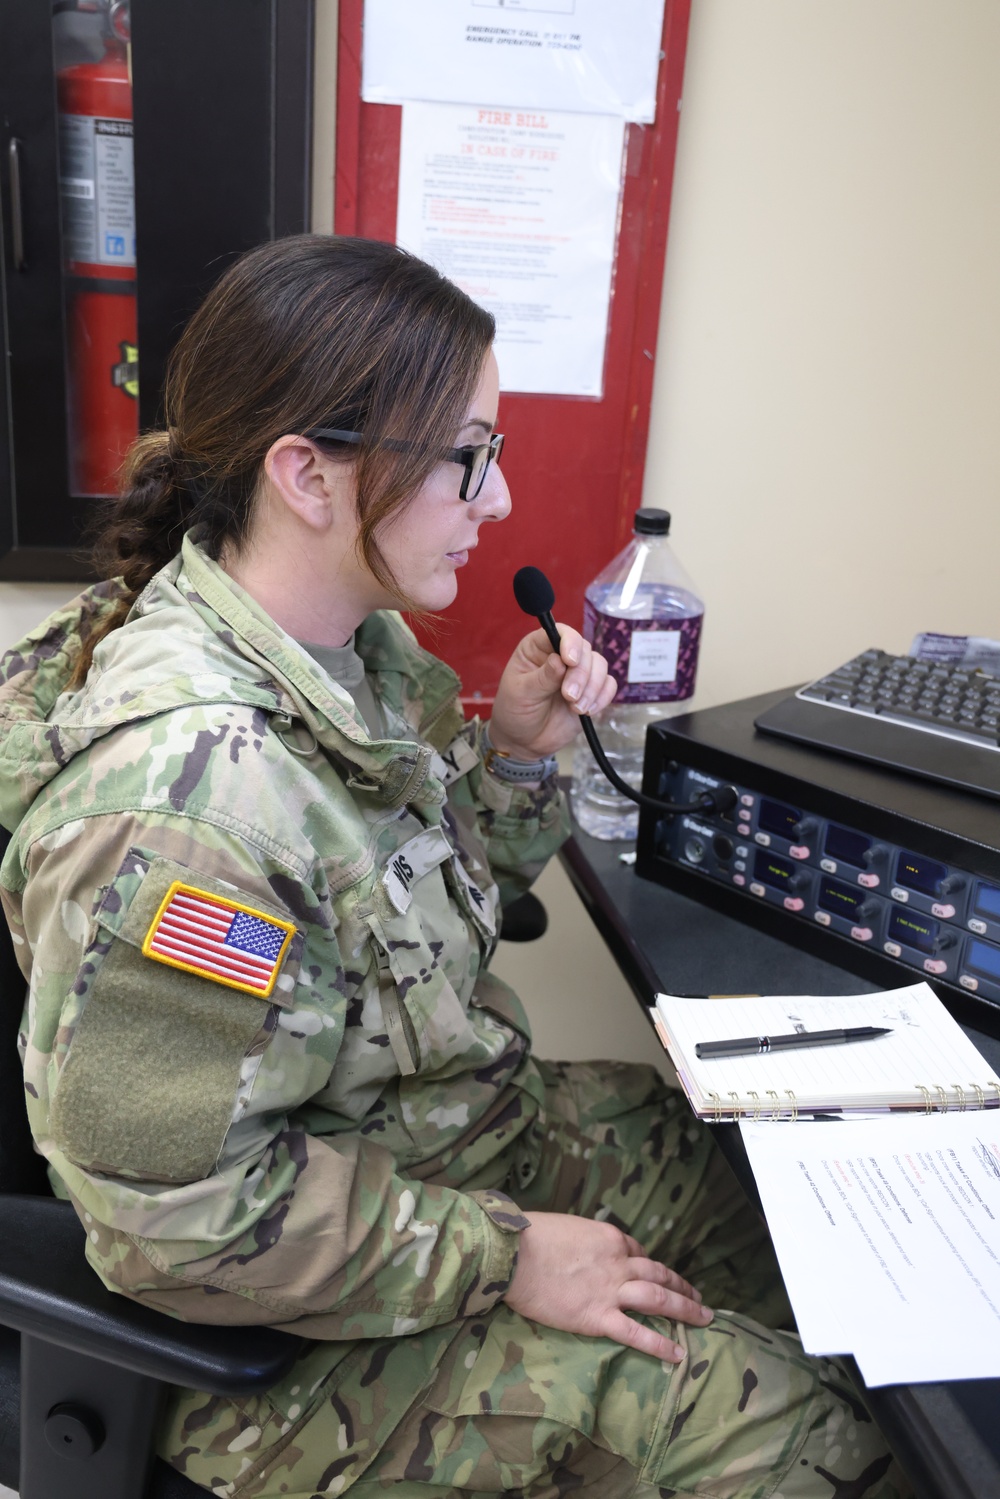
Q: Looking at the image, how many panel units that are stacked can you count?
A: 2